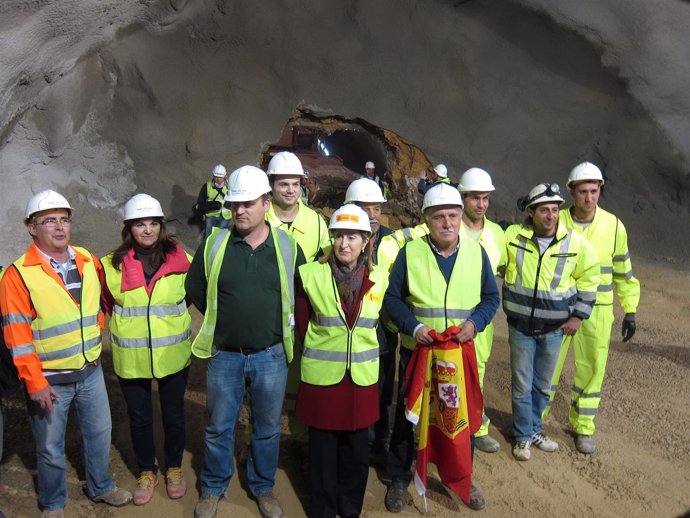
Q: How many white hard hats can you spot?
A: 13